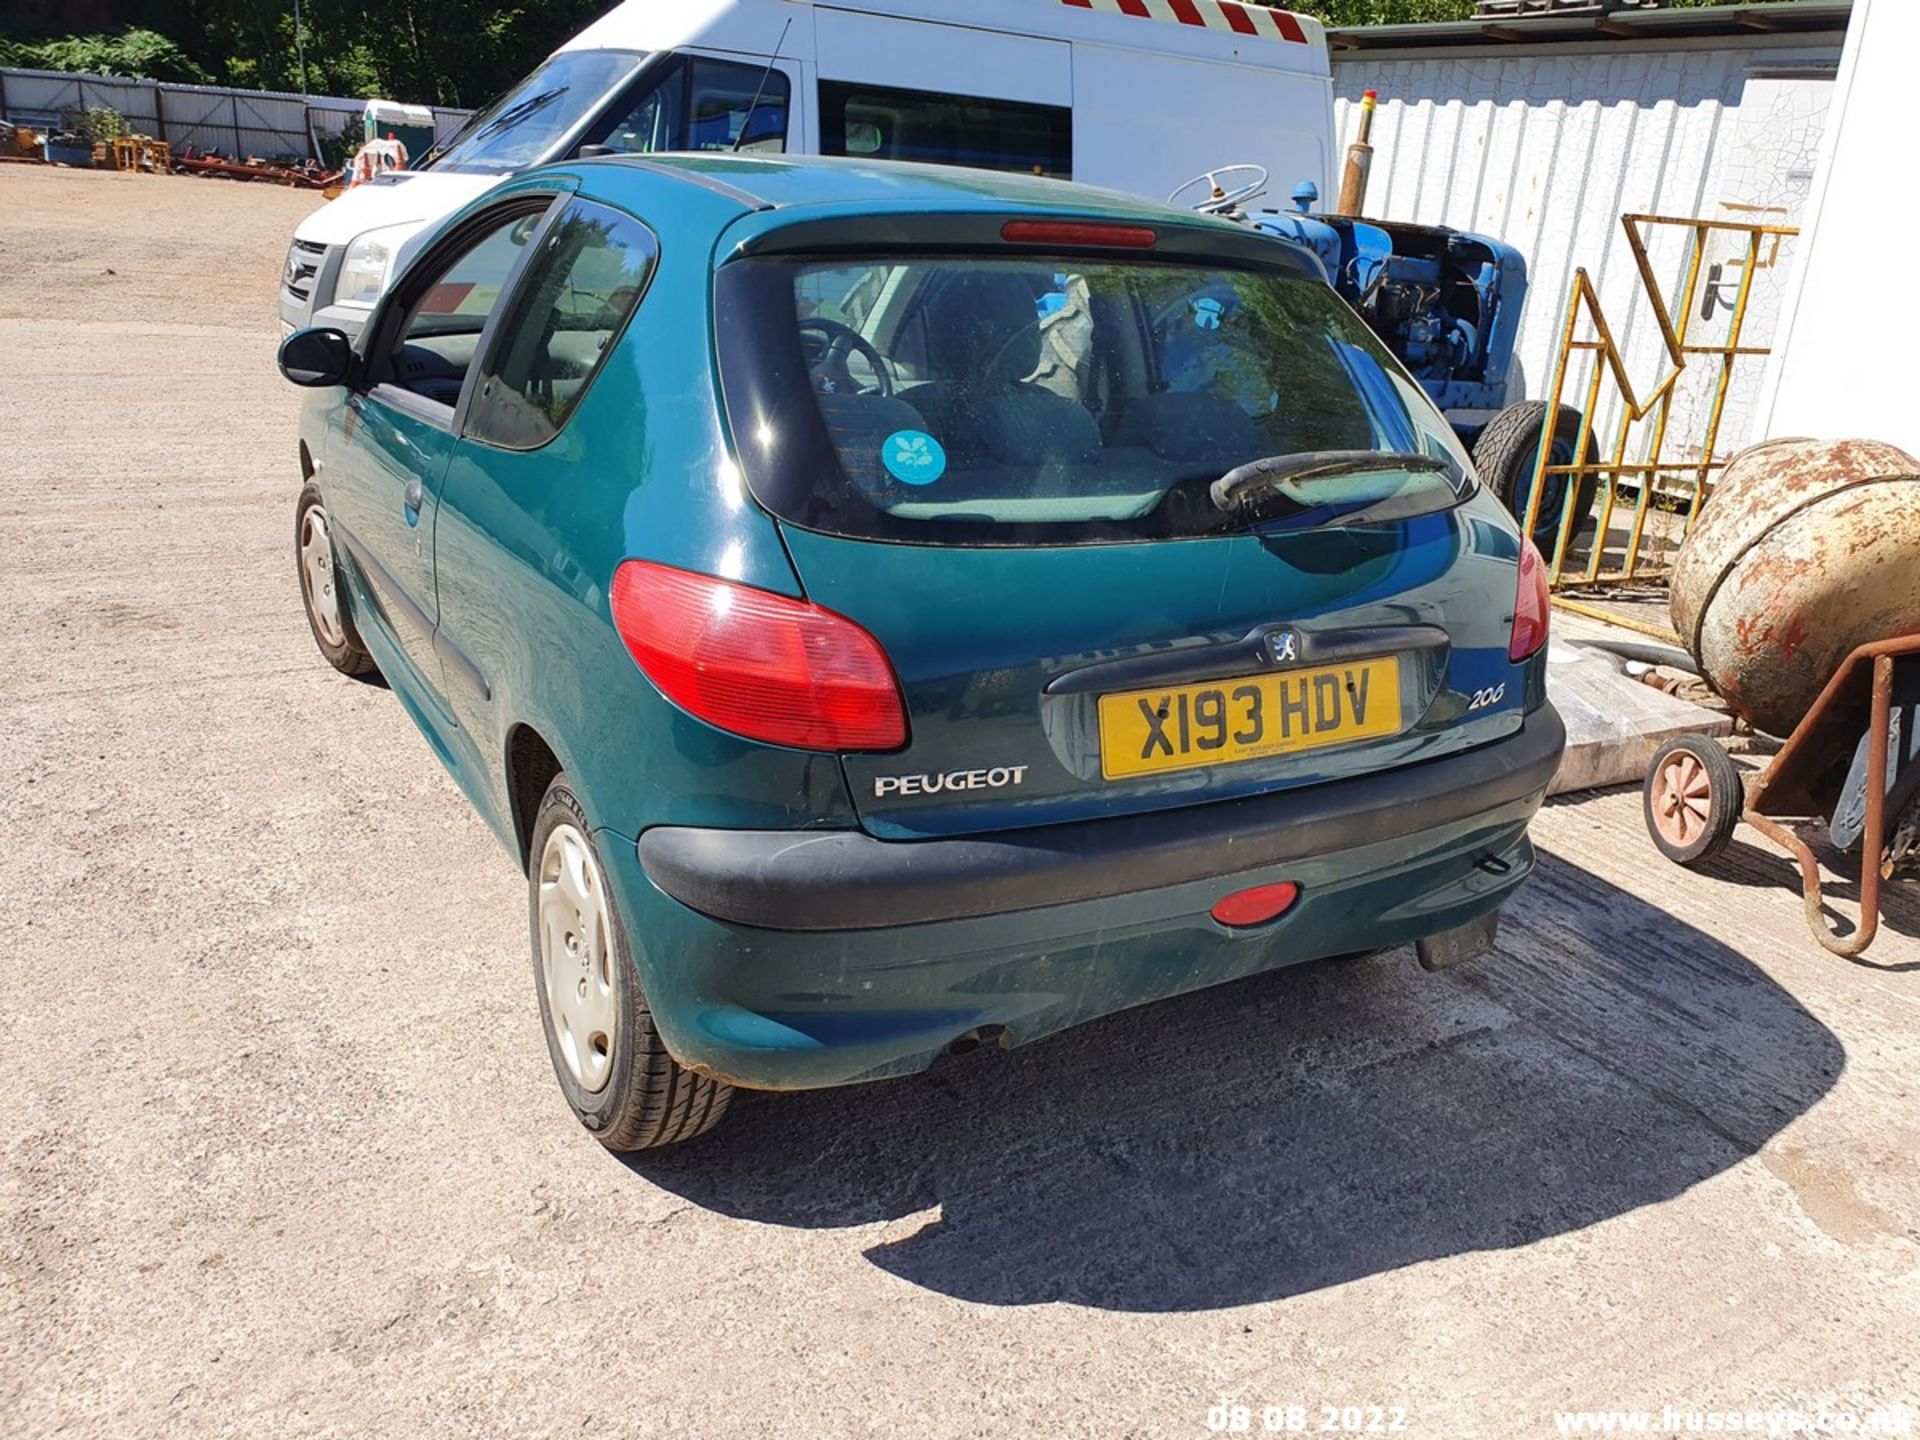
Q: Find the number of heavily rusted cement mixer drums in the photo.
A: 1